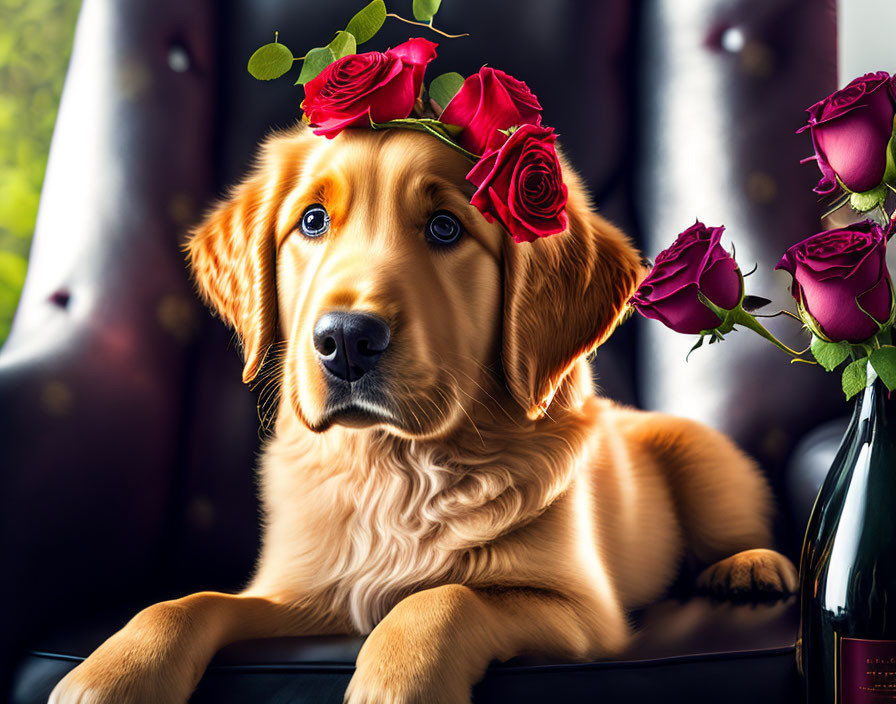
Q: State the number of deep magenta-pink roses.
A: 3